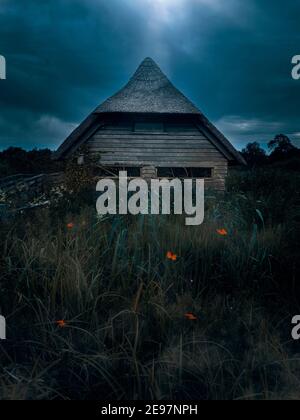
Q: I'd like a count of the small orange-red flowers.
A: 5